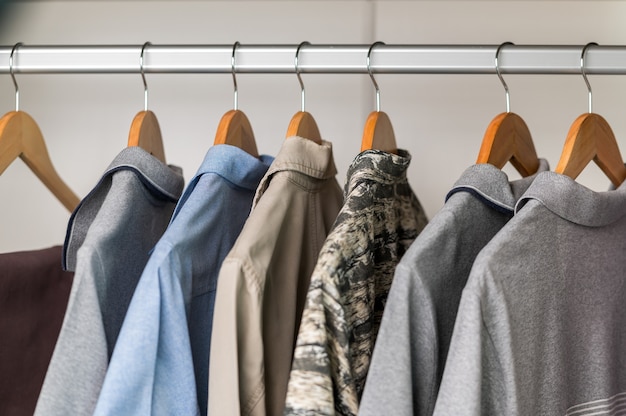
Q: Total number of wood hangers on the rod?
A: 7